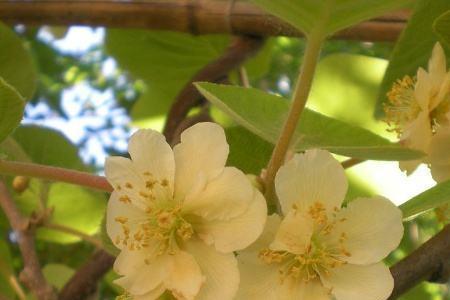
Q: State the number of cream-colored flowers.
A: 3